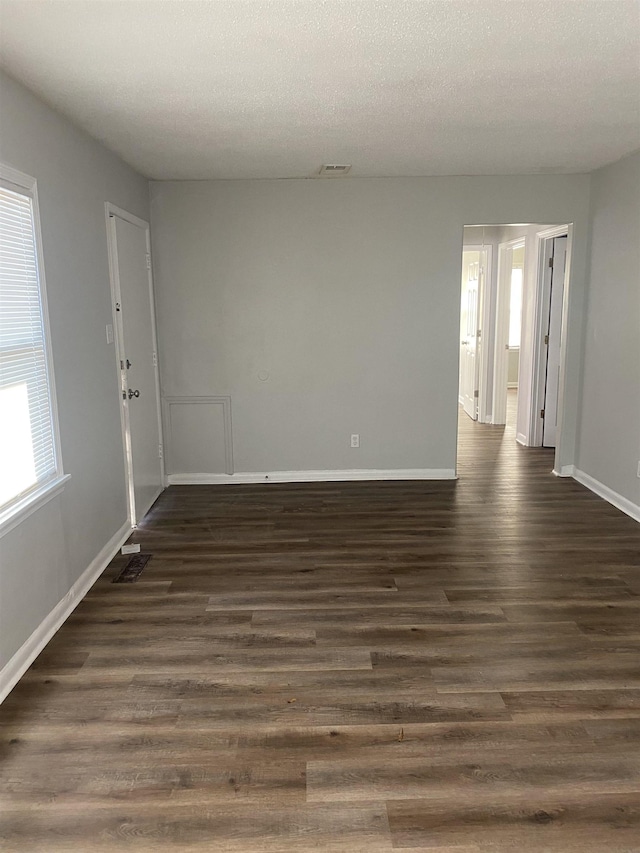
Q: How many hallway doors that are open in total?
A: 3